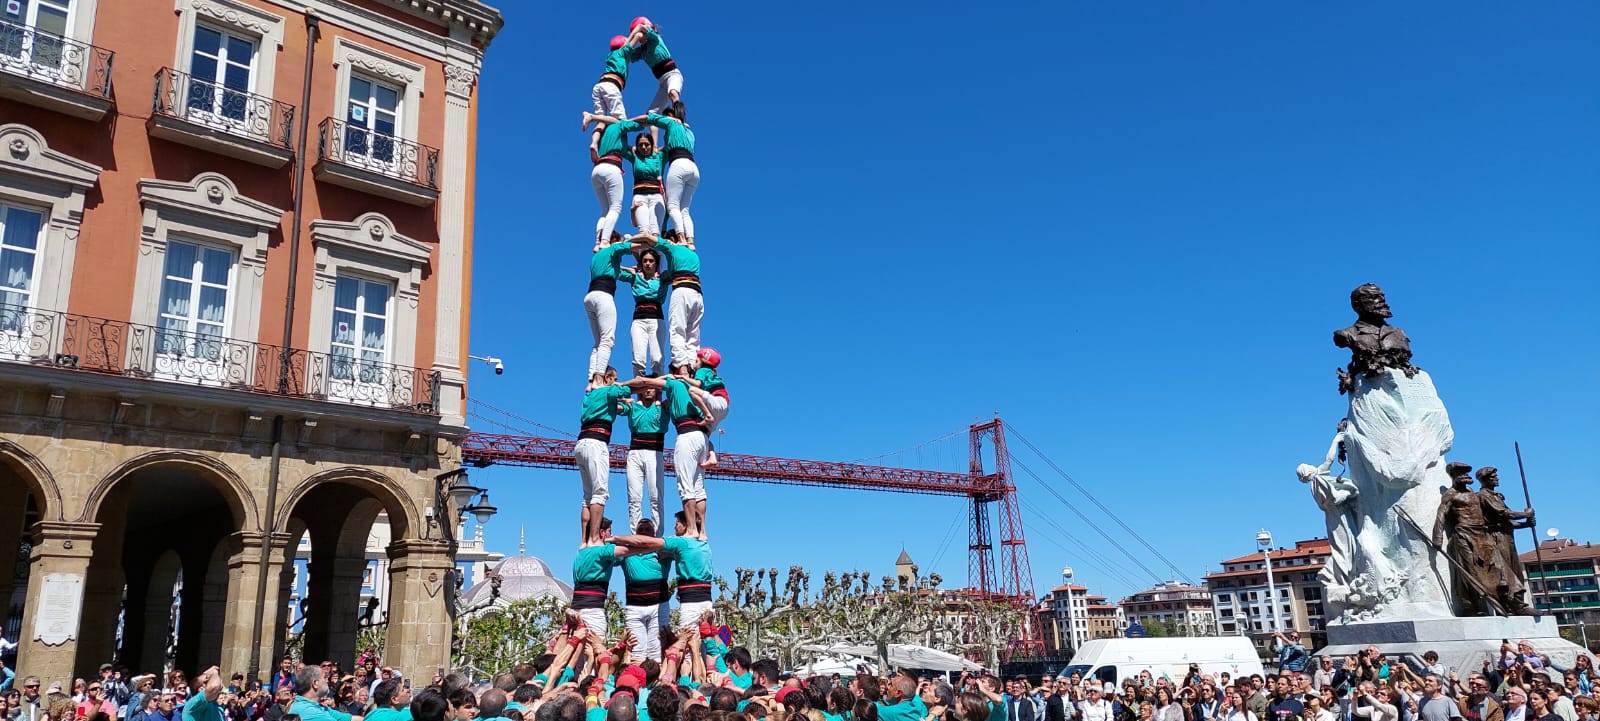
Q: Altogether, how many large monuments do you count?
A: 1